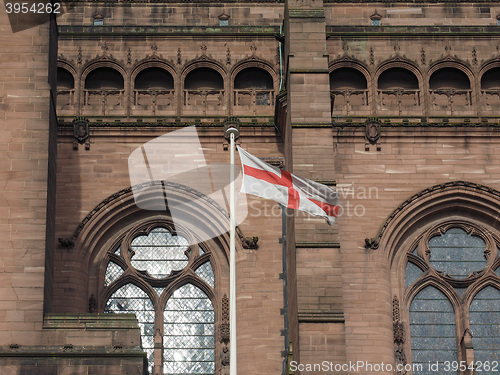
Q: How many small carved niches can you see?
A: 9